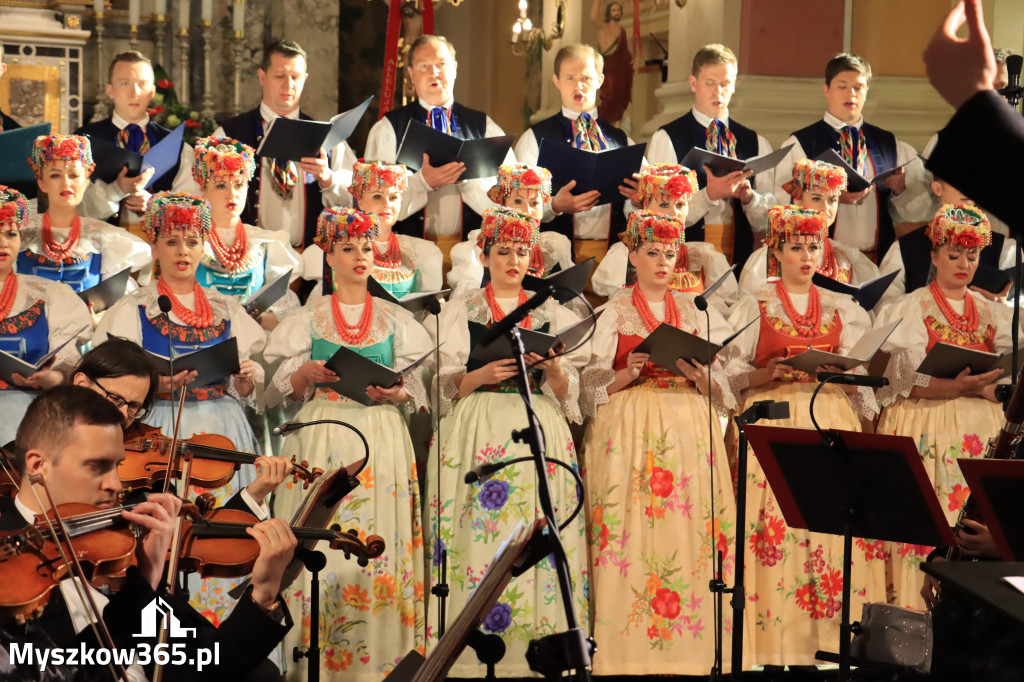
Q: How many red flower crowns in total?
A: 13